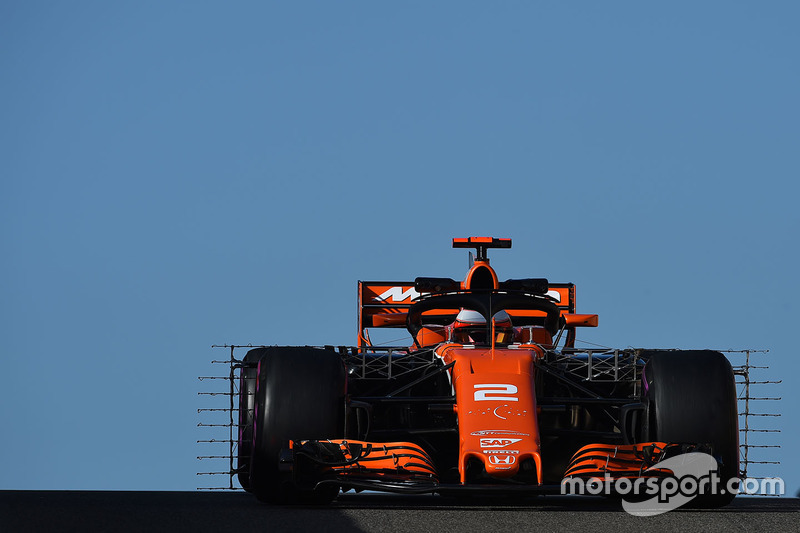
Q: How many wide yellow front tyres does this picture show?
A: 0